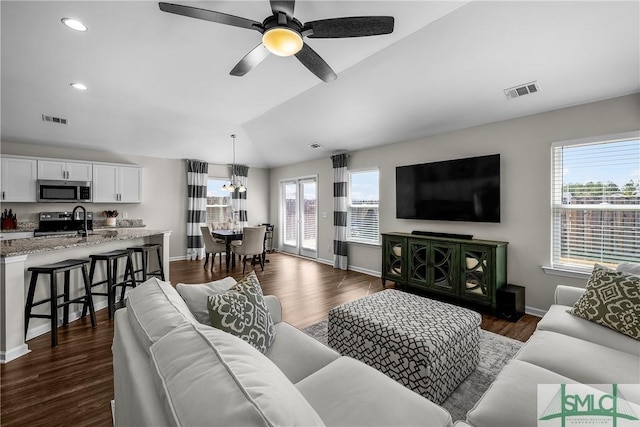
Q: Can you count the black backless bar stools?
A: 3